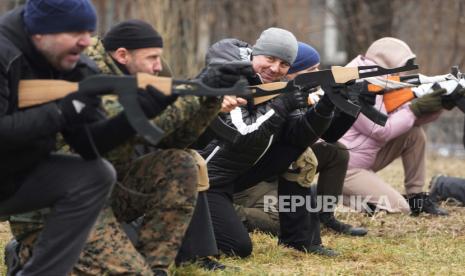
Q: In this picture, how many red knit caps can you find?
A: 0